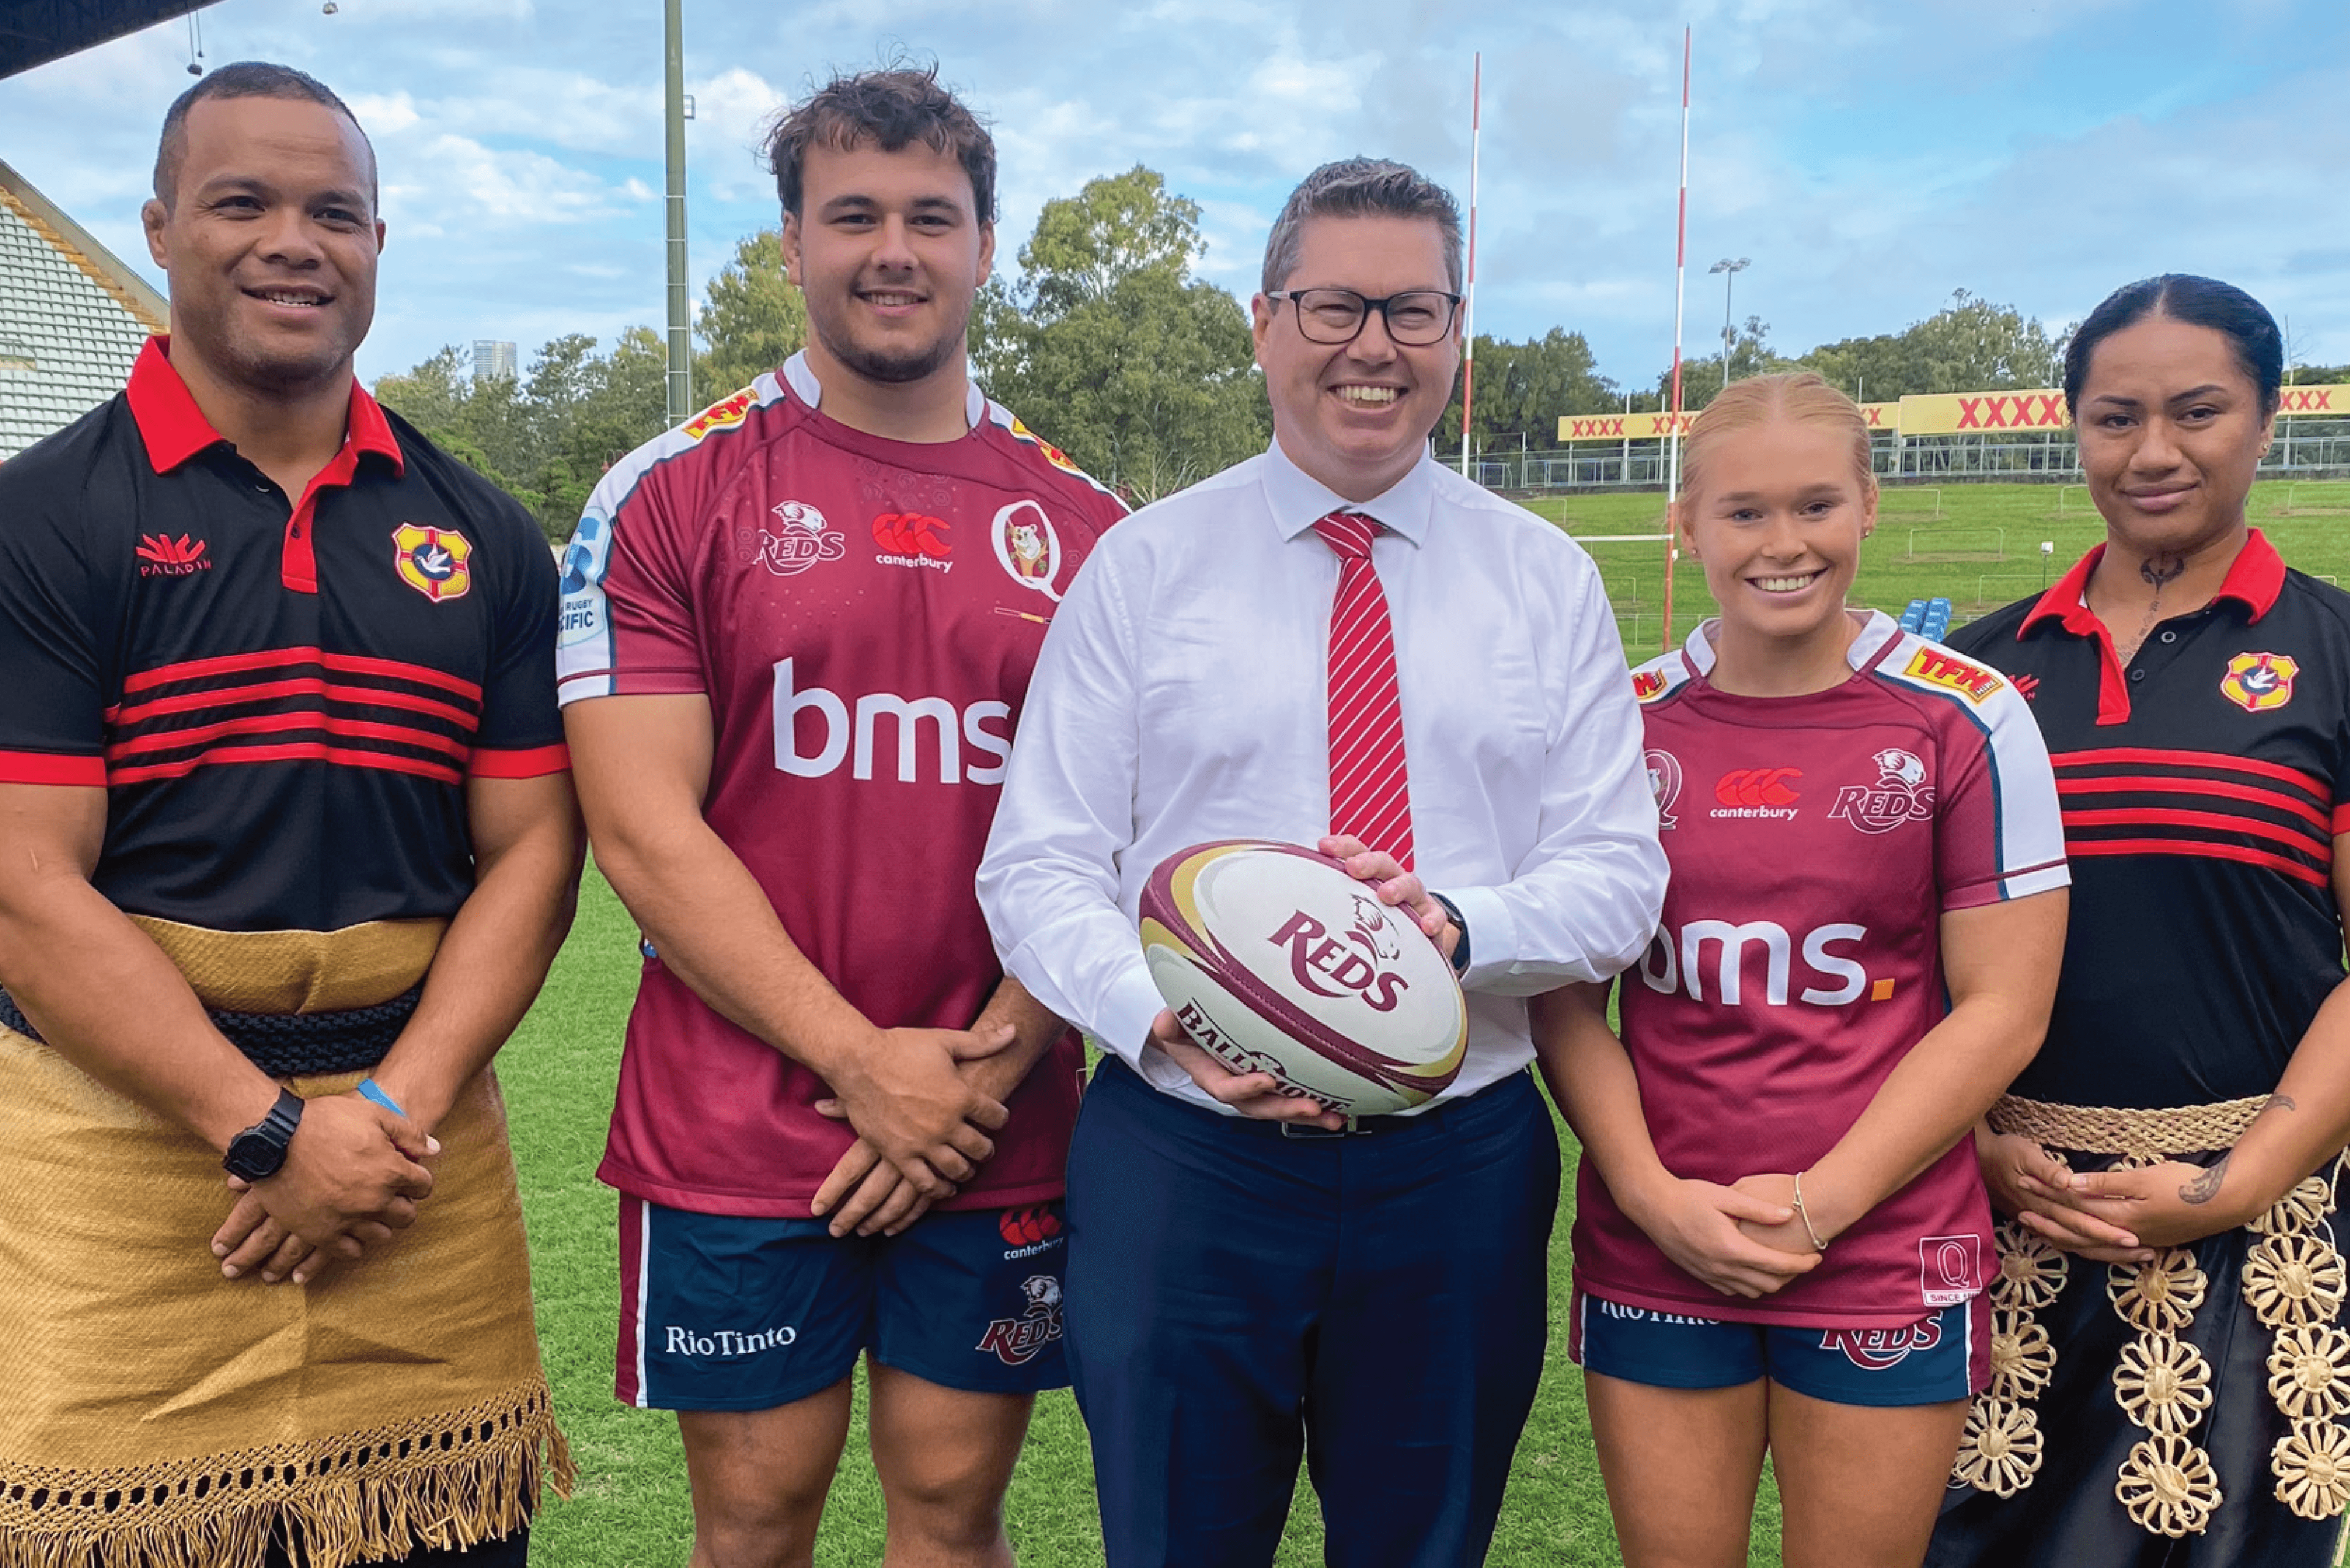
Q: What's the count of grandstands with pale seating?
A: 1